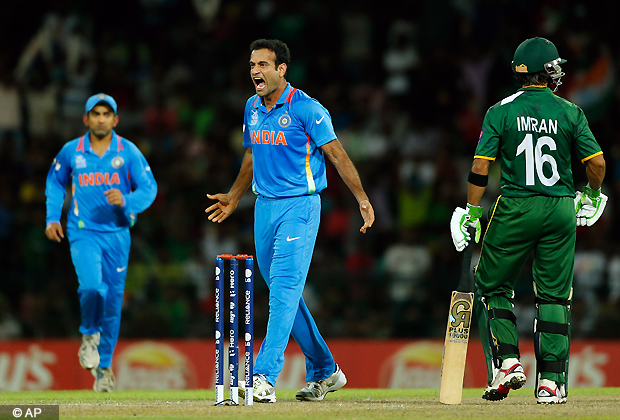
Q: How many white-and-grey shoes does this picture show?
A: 4